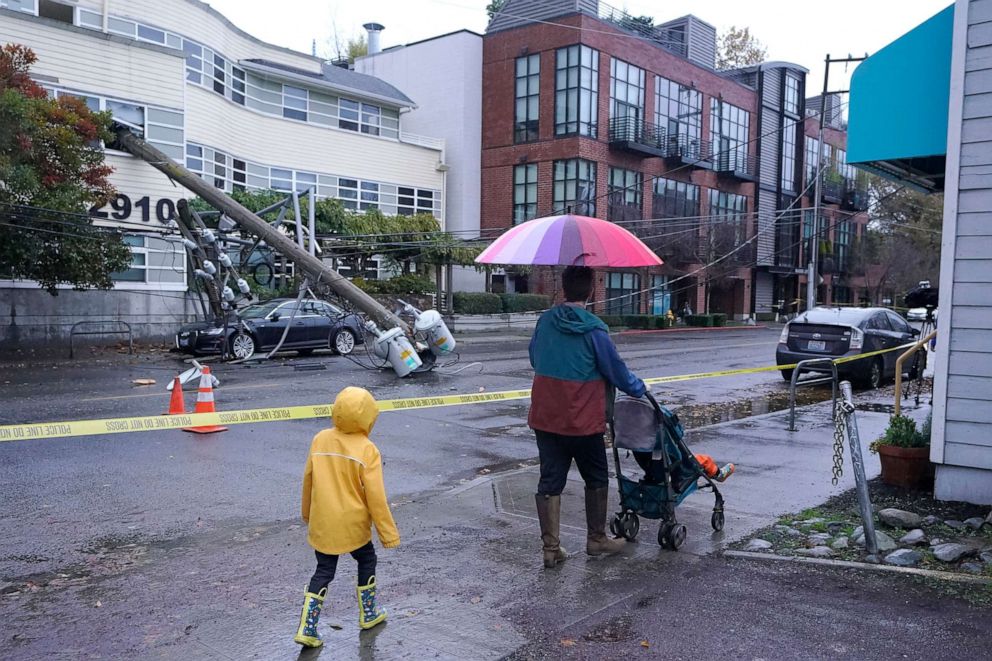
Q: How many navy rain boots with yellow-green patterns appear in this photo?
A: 2